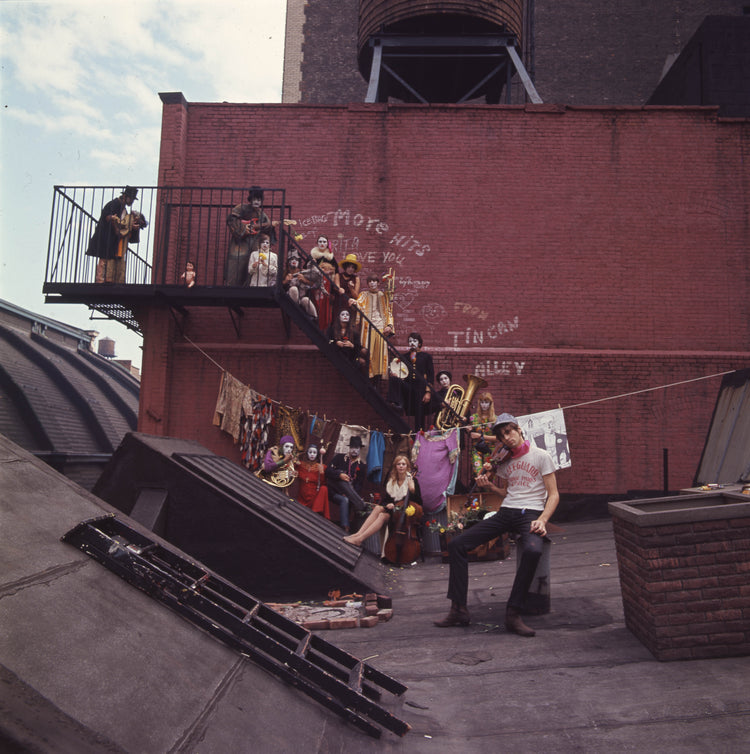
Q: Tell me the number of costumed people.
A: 14